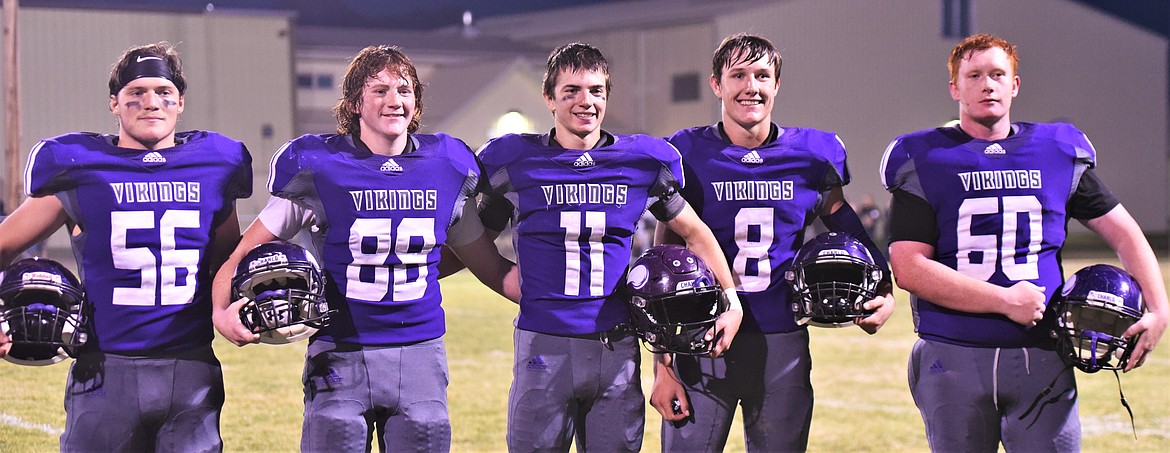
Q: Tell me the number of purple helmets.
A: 5